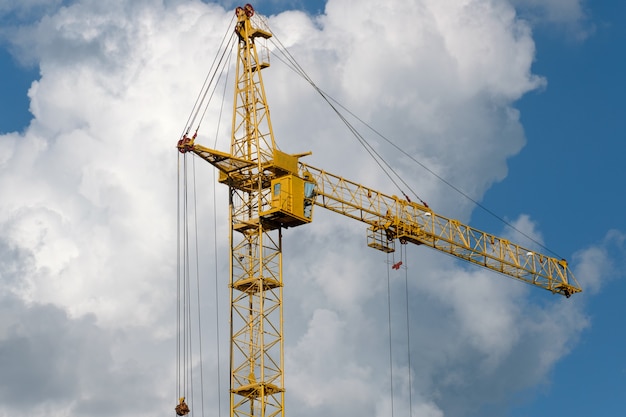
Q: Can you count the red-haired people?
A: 0